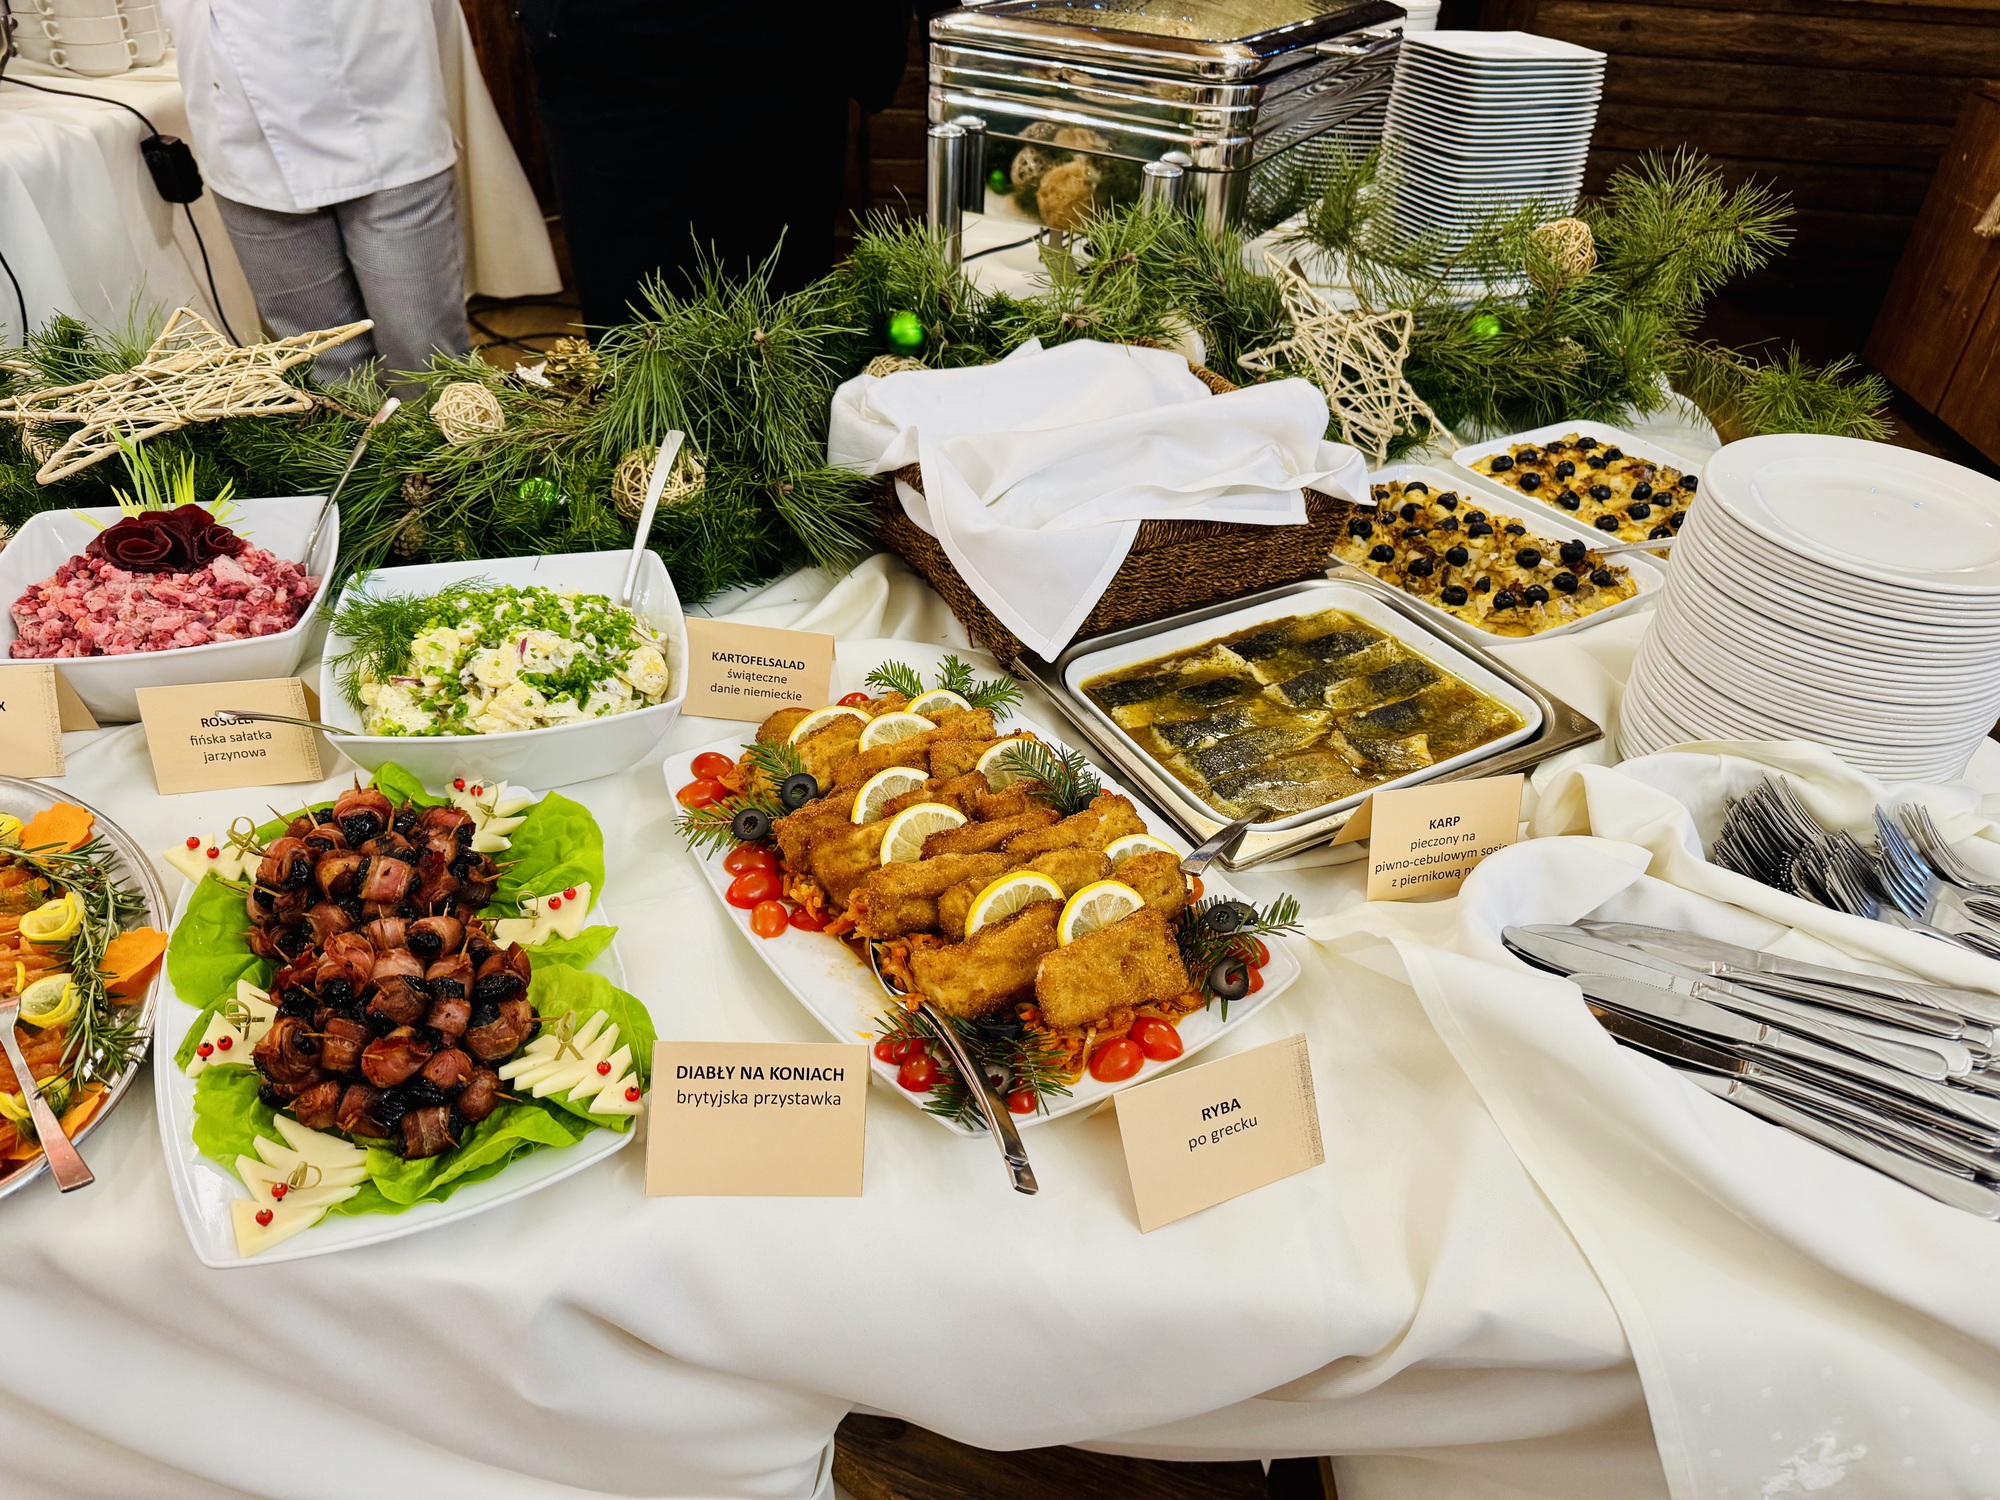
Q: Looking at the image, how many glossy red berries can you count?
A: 12